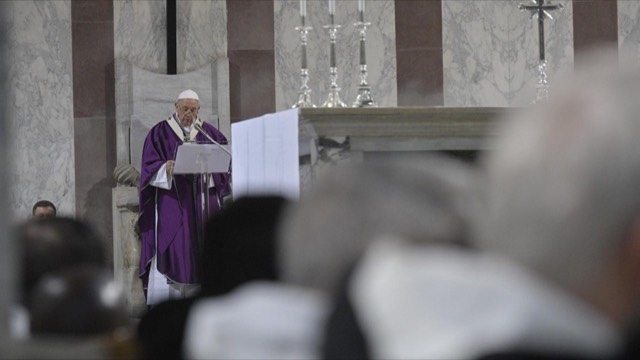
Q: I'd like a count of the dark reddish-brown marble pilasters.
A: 4